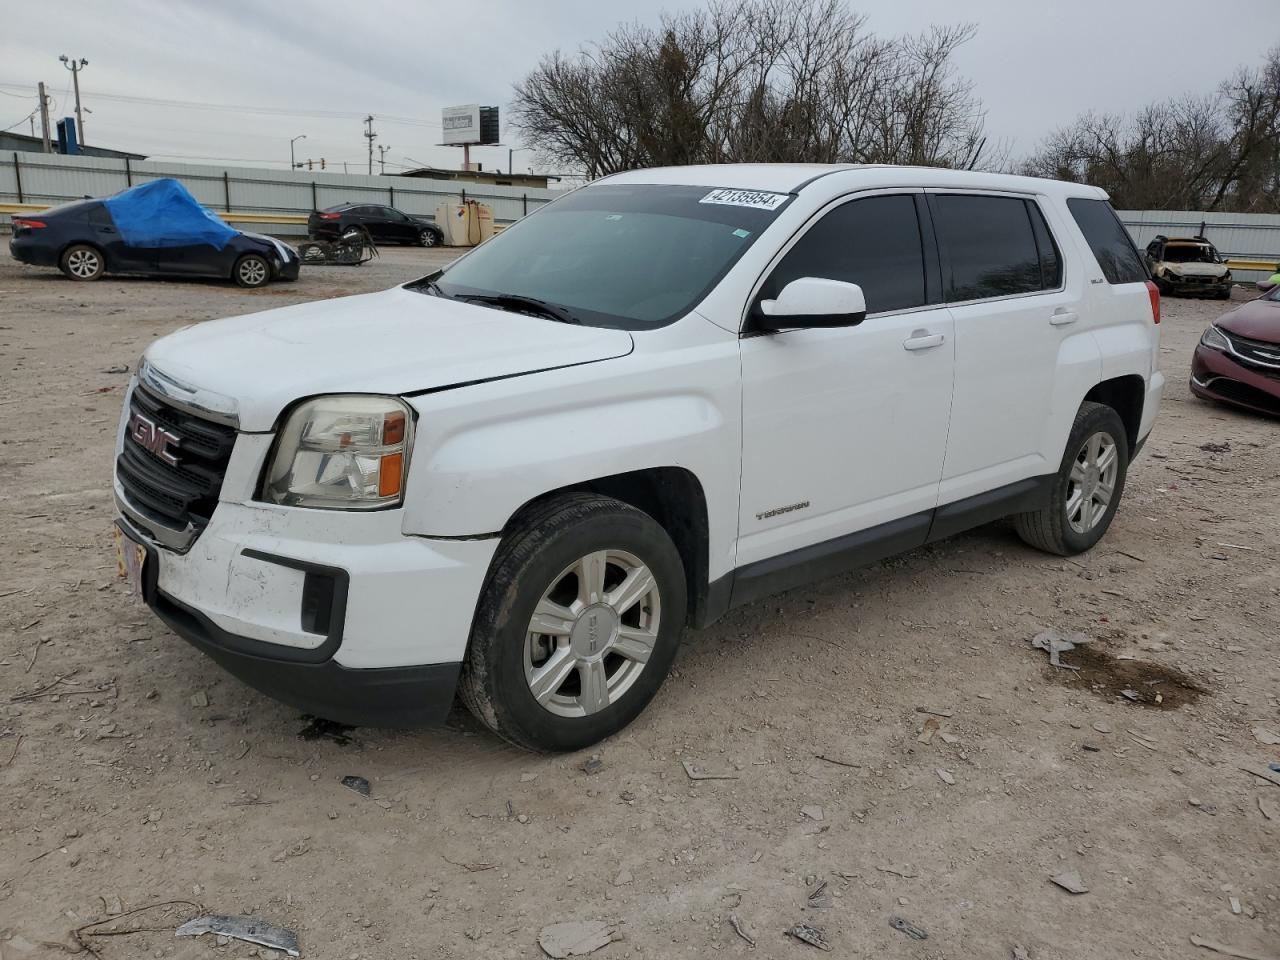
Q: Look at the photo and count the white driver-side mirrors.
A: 1